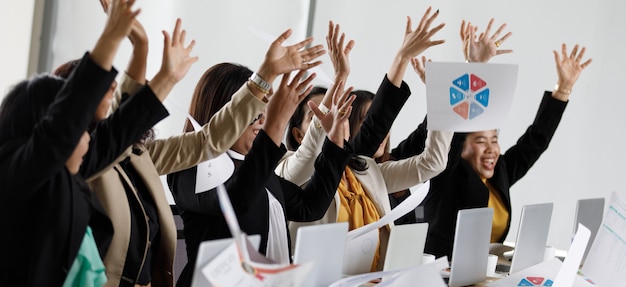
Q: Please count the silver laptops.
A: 6